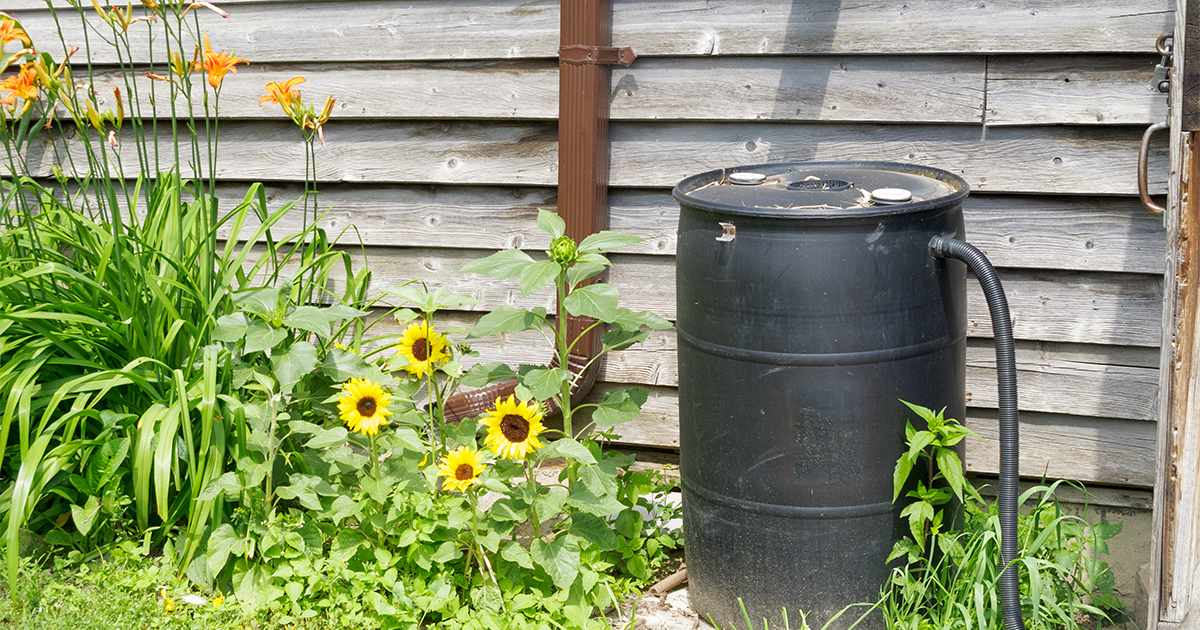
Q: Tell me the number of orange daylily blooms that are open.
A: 4